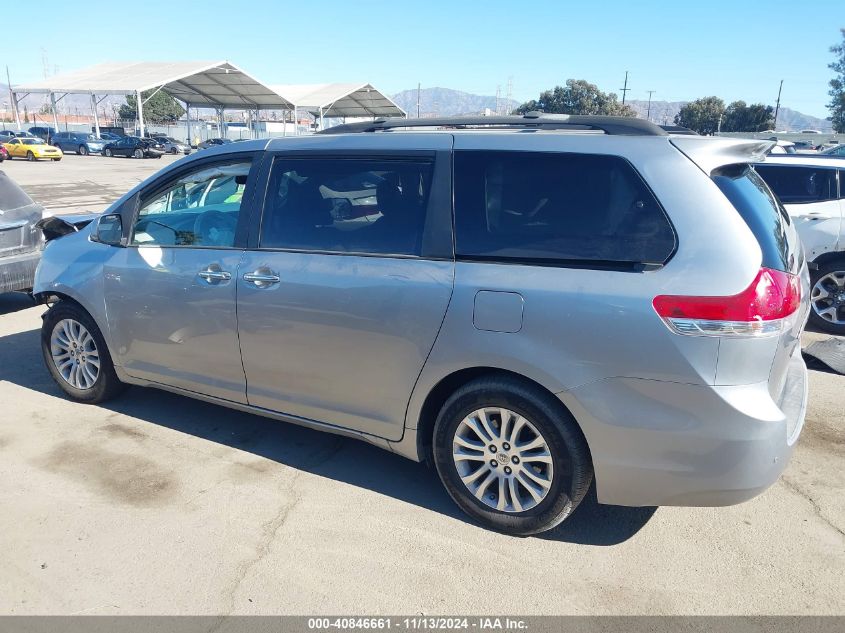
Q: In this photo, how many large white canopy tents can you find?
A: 2